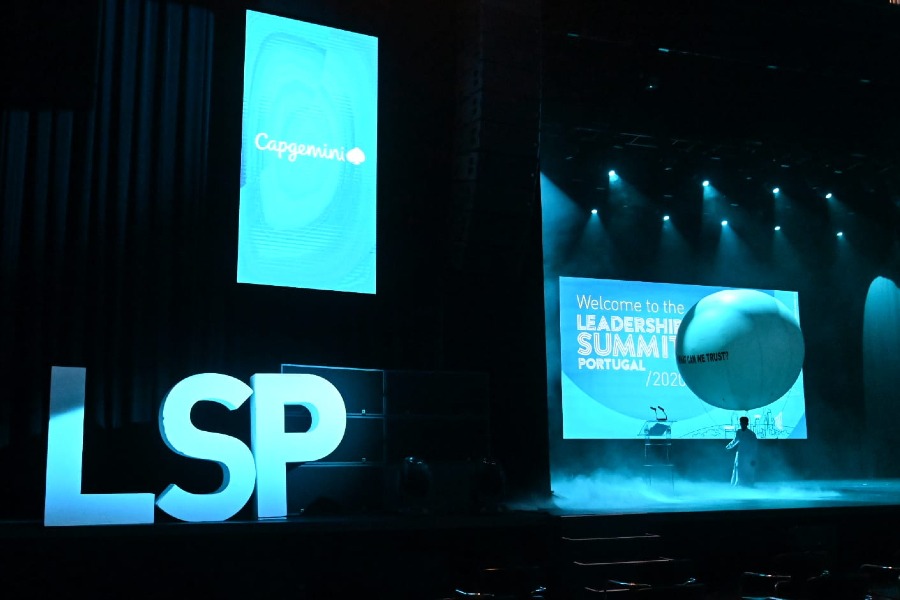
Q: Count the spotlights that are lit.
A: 9